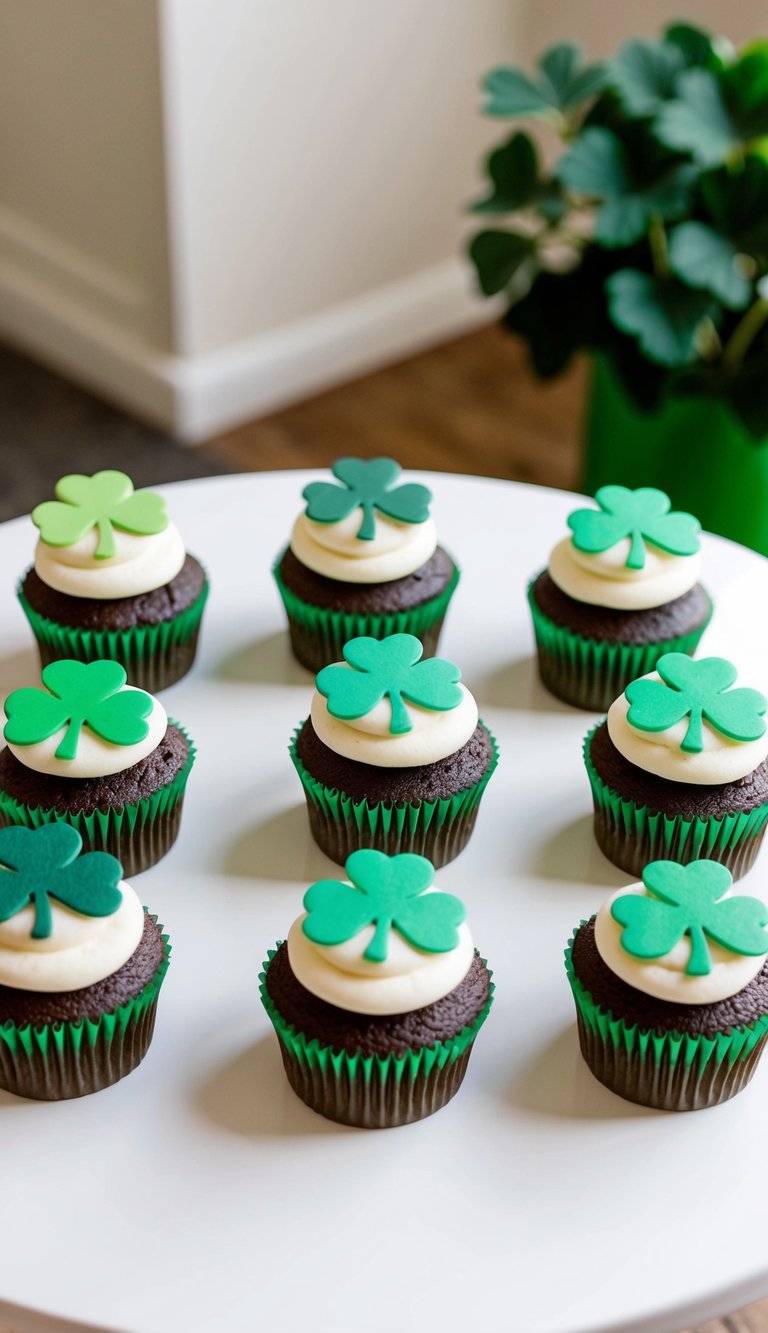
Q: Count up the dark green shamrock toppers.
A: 2